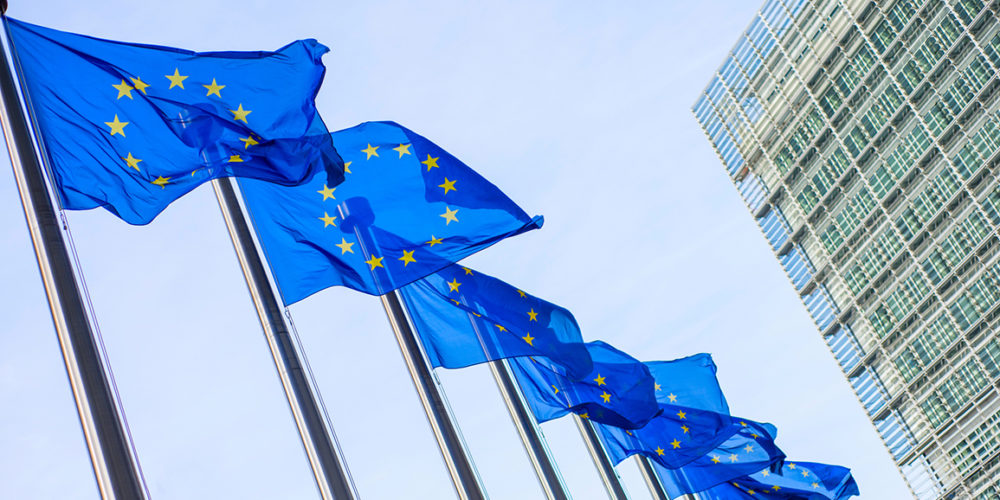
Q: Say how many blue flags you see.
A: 7